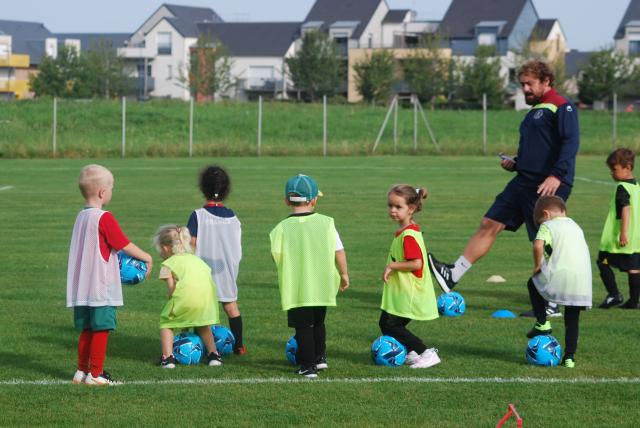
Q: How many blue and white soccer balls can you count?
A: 7